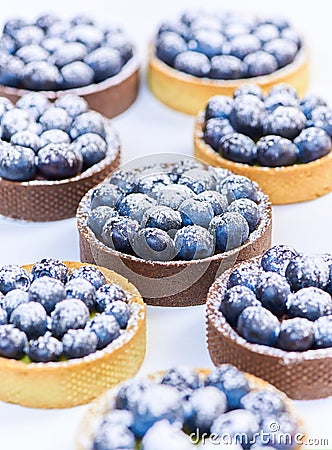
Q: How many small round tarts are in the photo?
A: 8